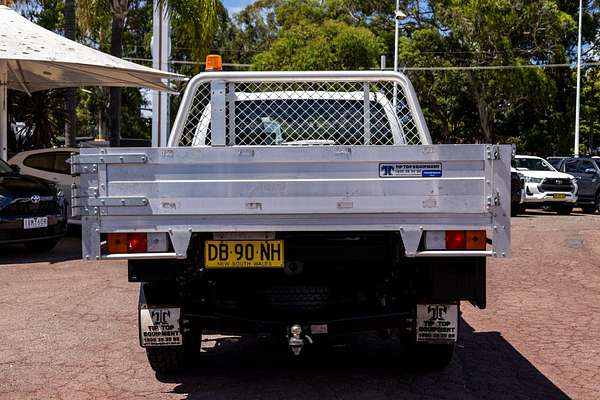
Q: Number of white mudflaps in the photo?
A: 2